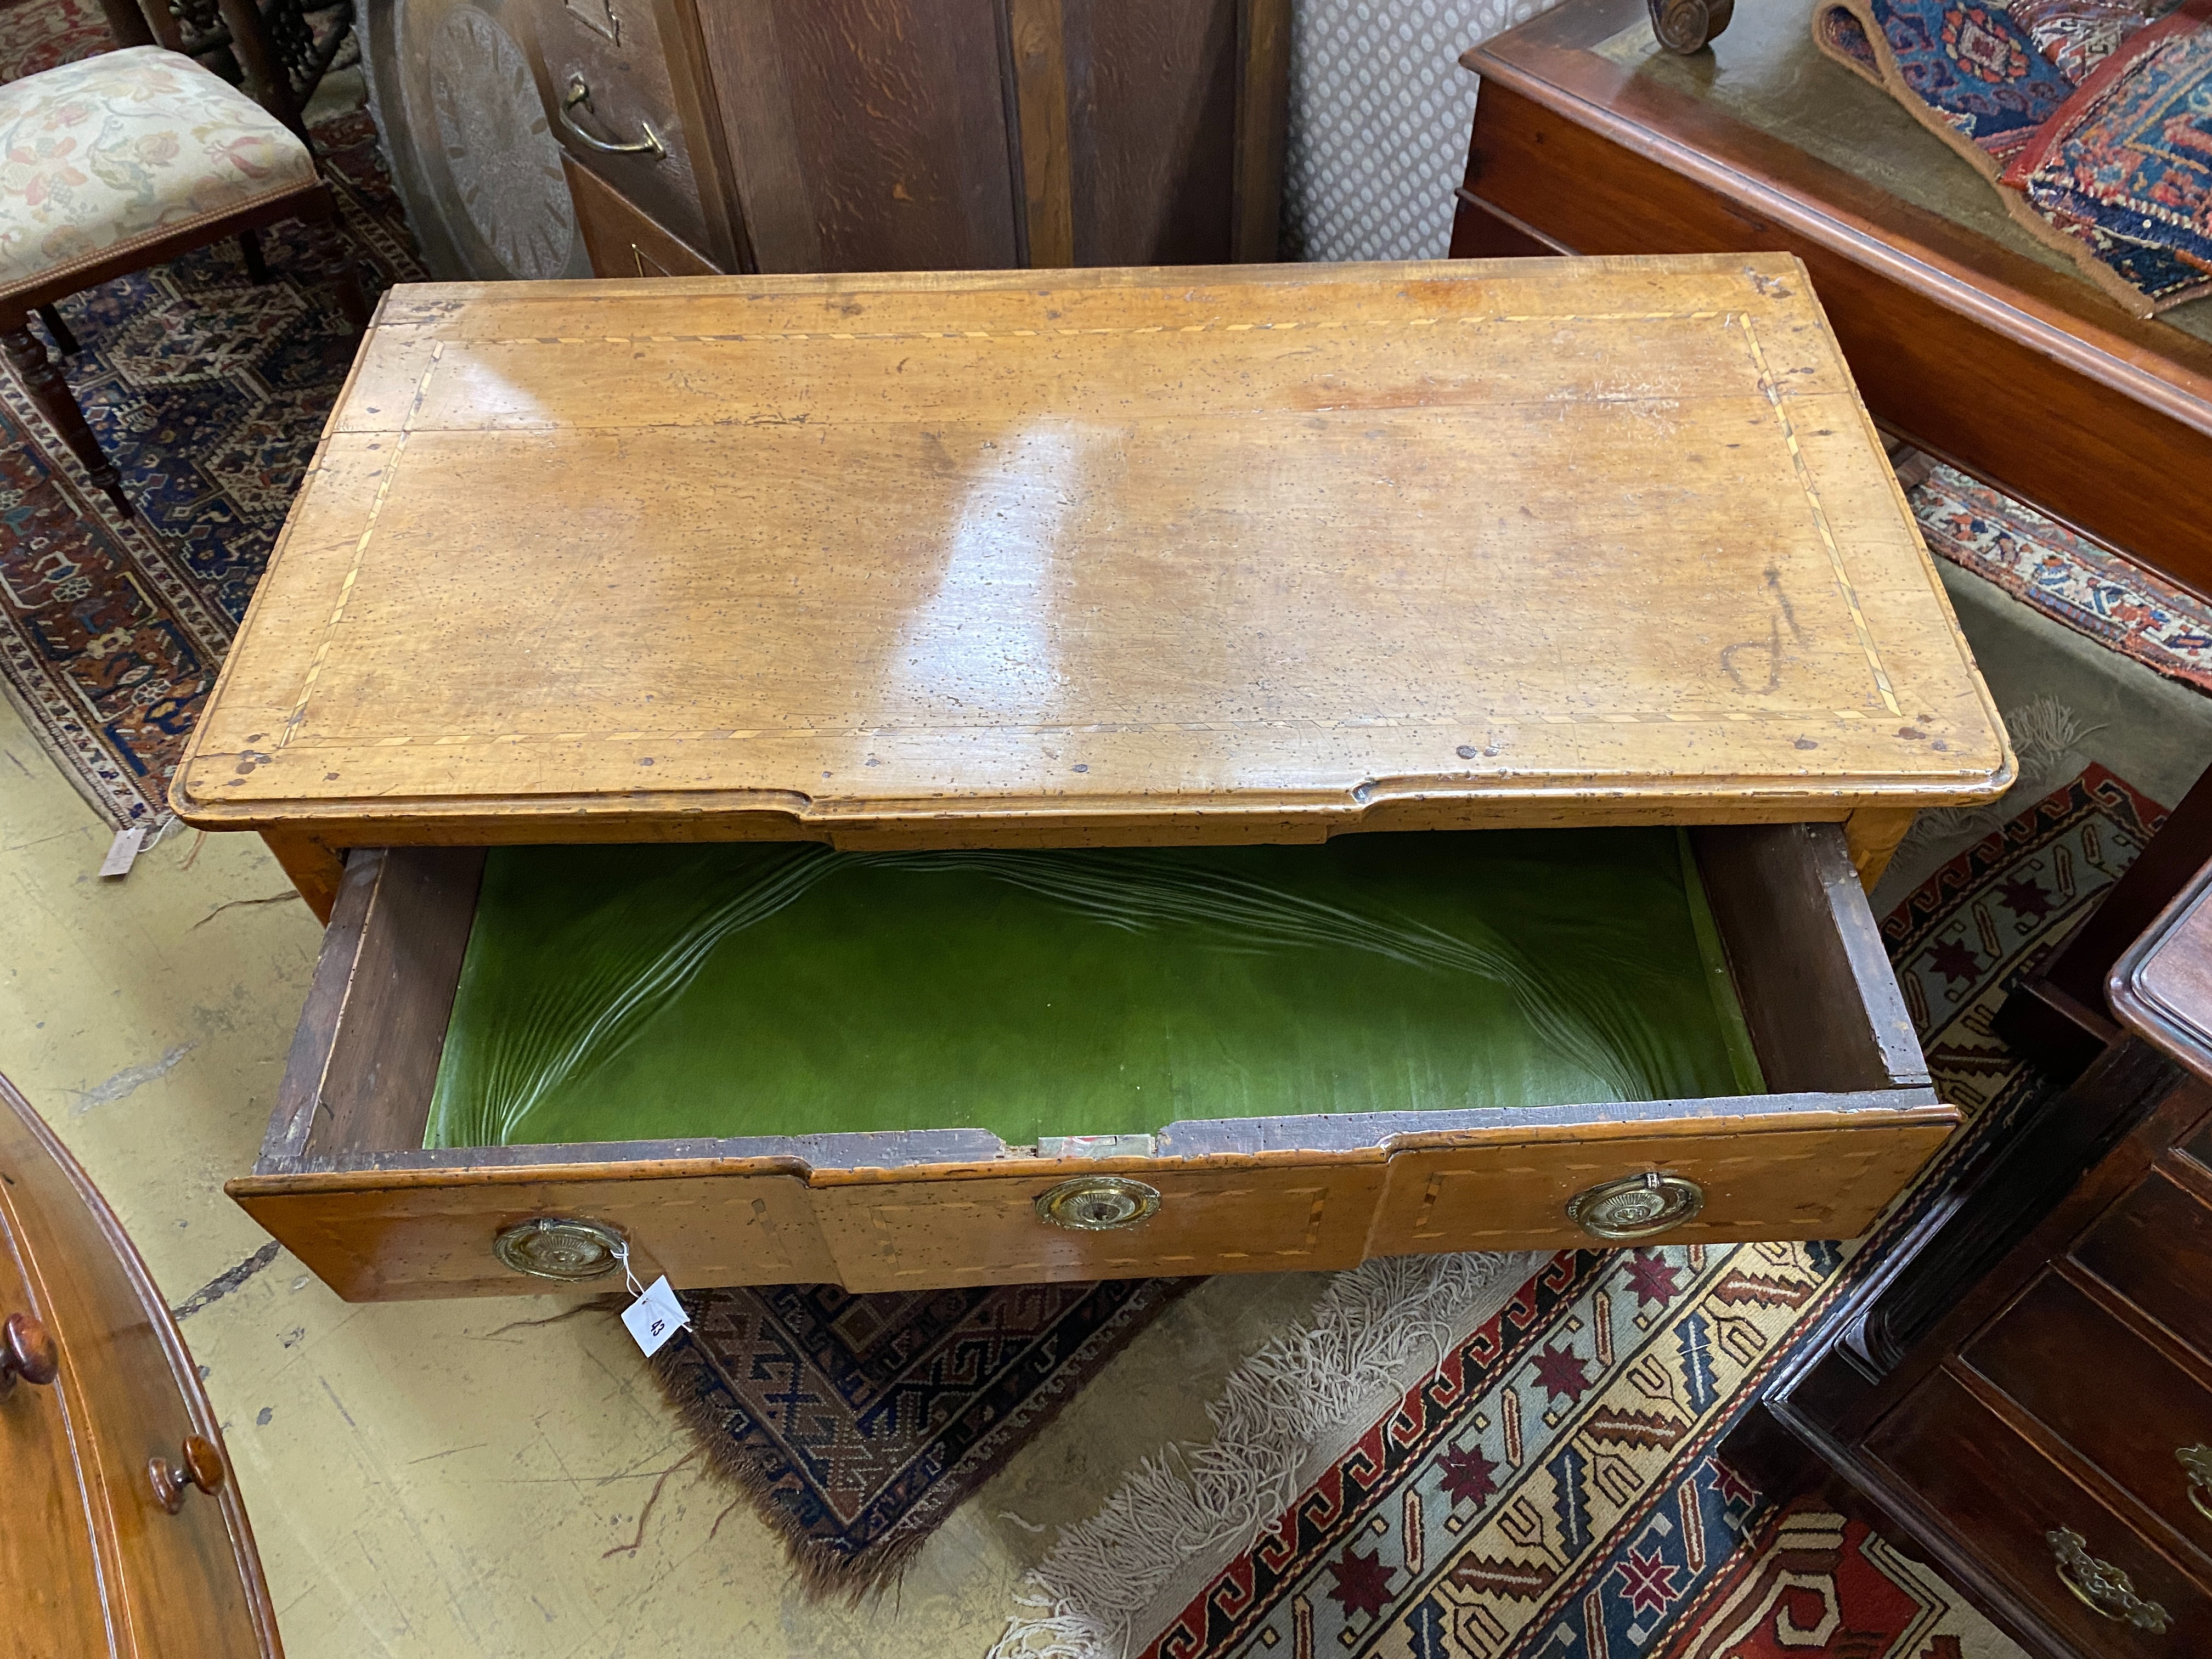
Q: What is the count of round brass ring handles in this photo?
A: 2